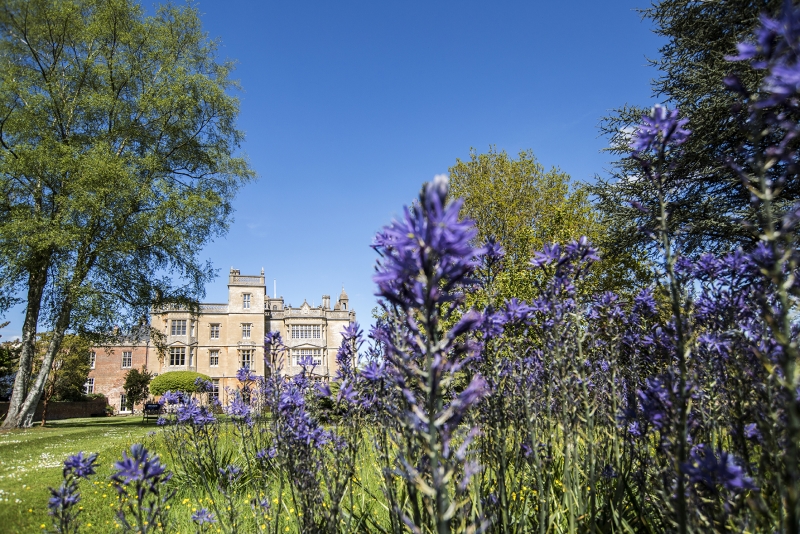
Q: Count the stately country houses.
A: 1